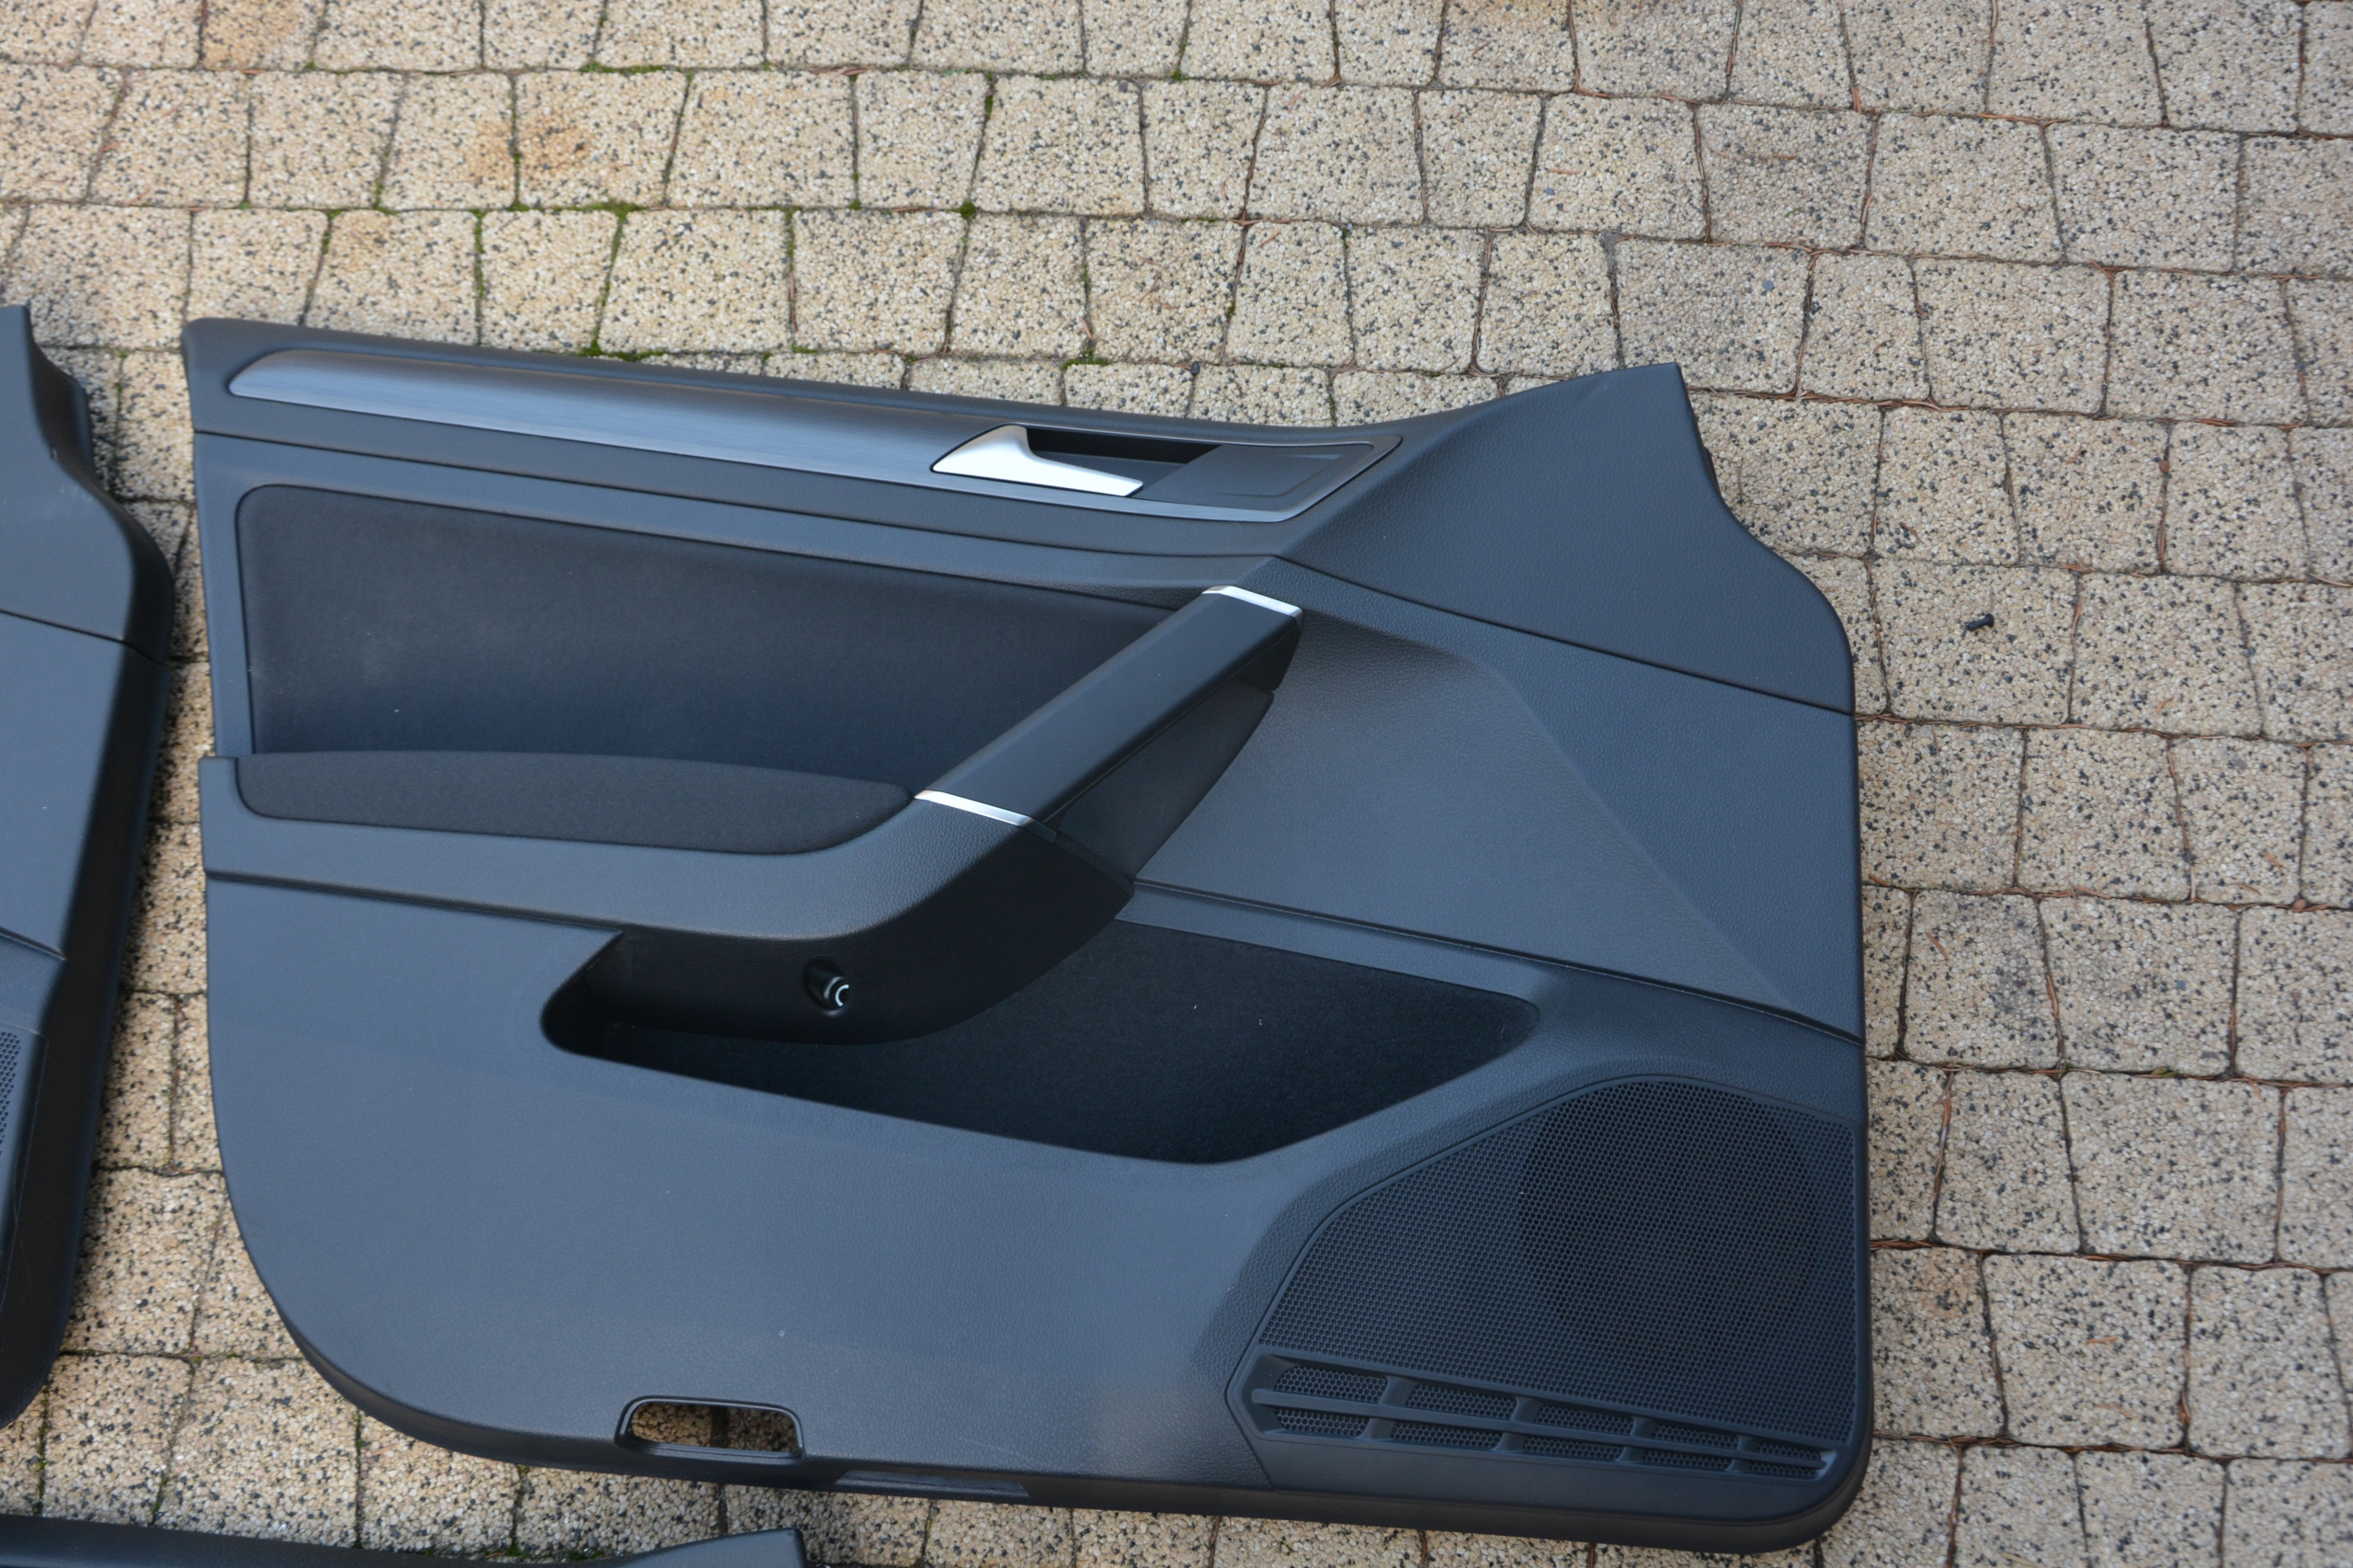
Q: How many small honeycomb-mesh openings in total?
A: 10